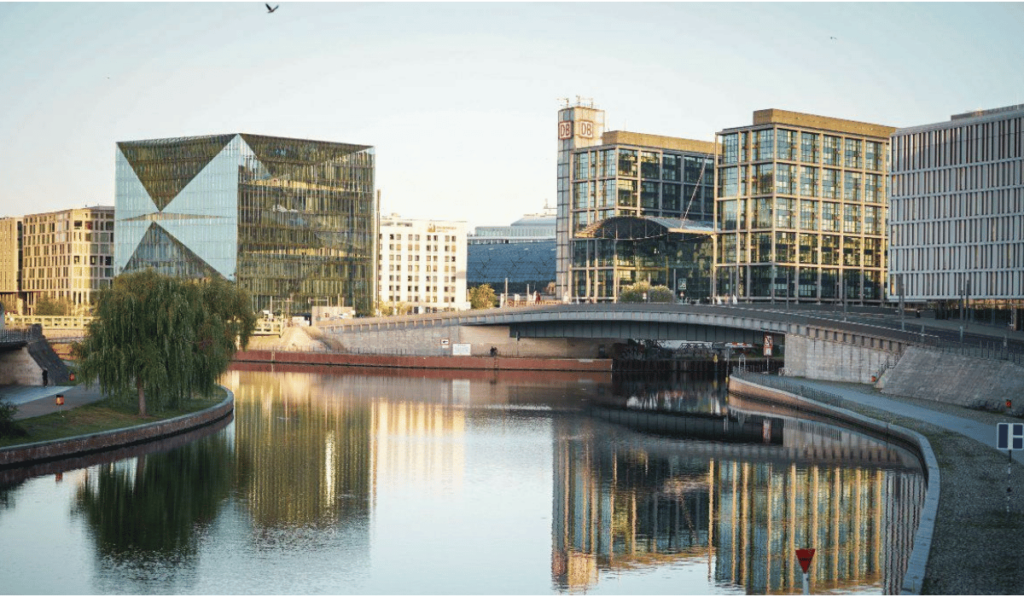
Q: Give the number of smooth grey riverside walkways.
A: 2